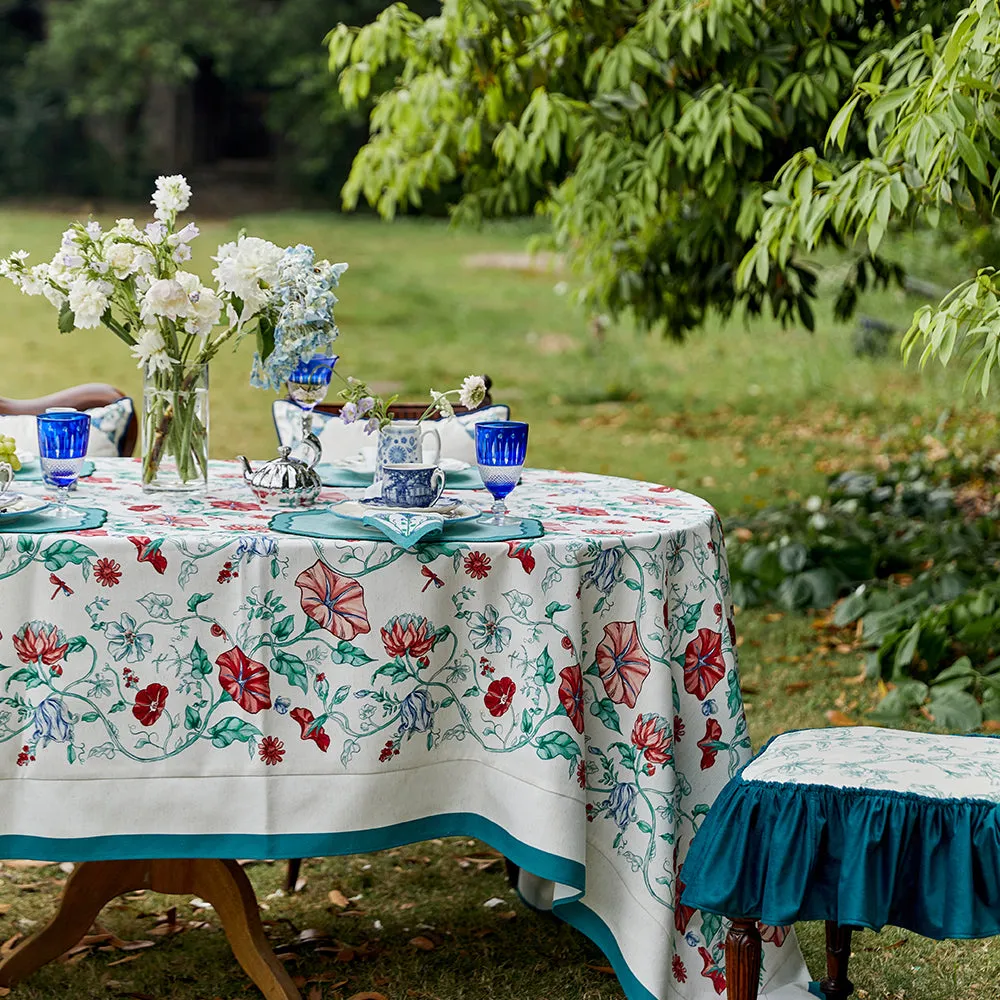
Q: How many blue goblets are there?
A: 3